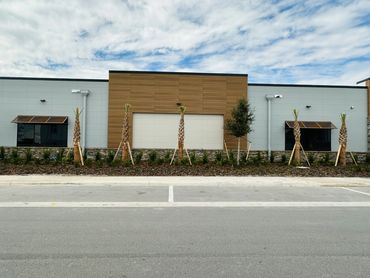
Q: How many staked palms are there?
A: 5